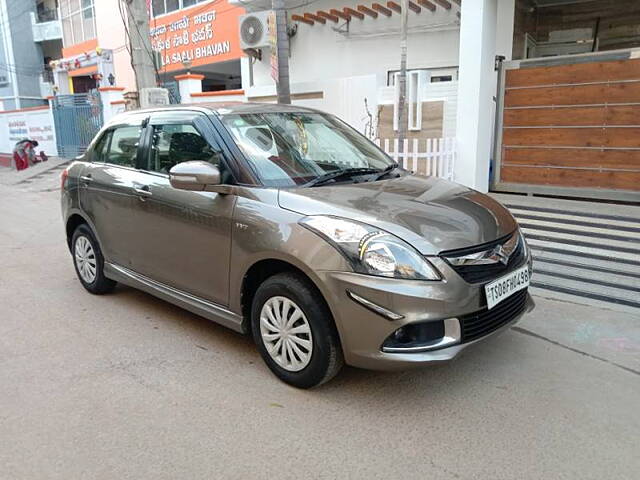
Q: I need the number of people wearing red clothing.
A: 1